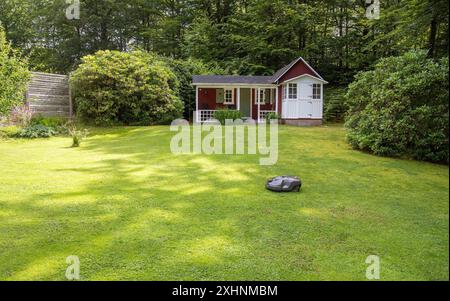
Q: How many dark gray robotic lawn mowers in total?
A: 1